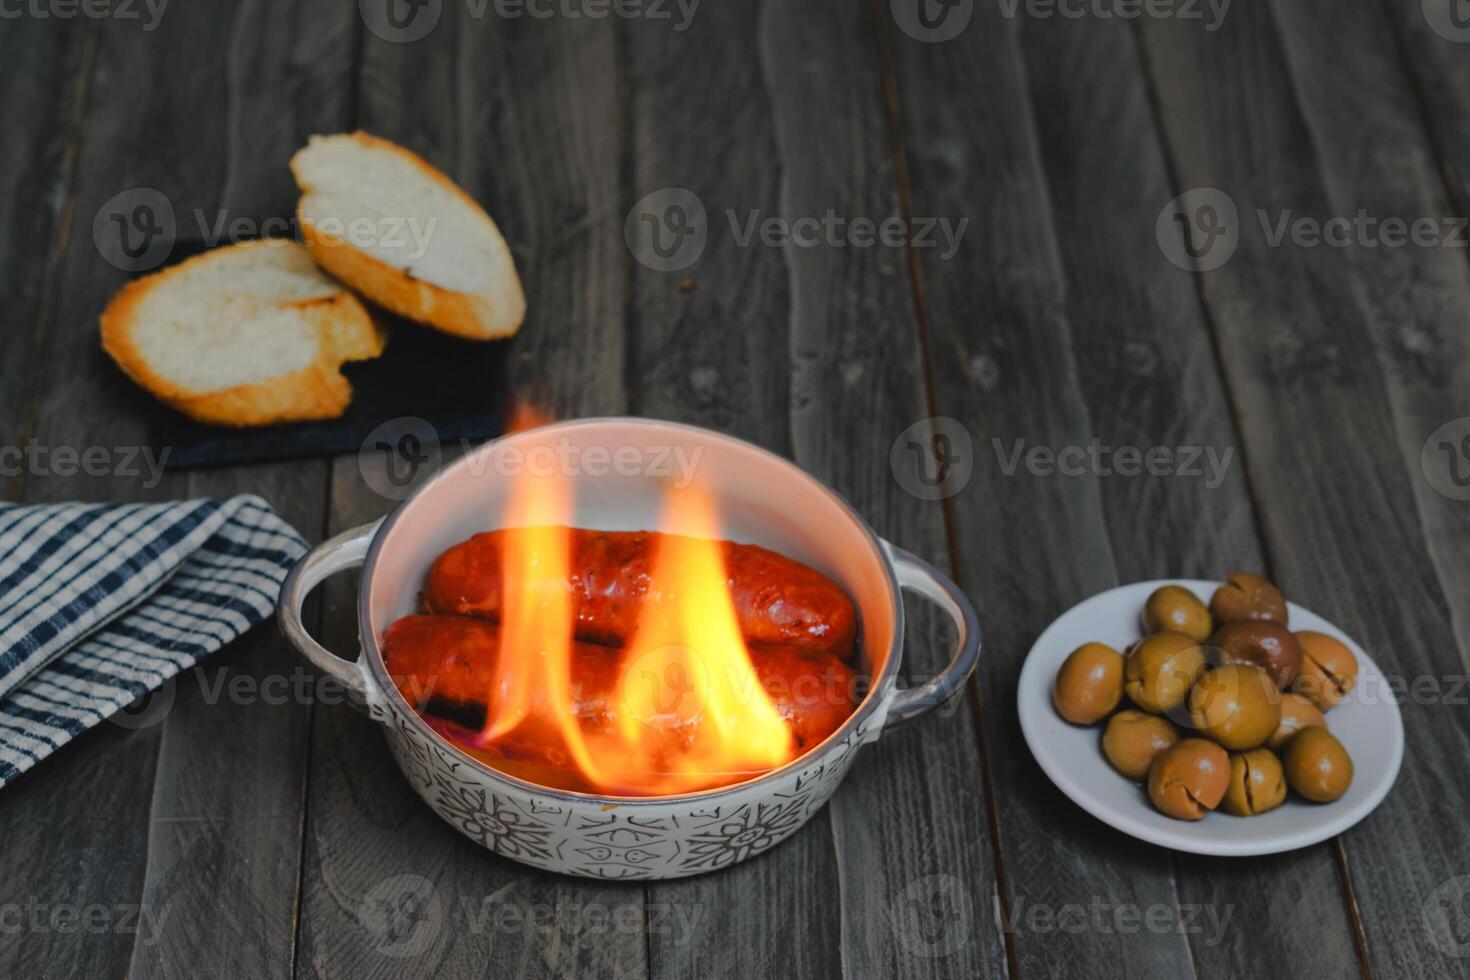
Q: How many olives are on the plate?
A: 12